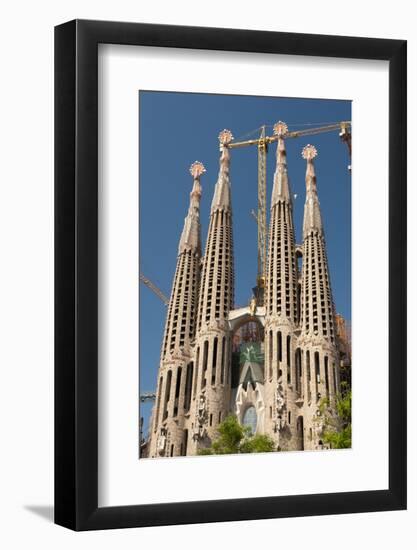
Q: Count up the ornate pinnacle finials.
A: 4